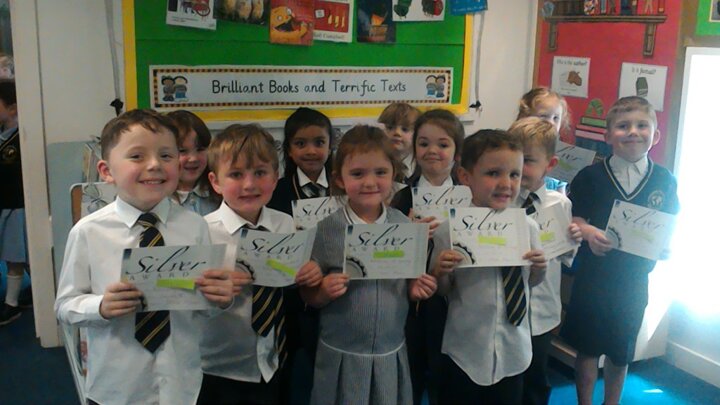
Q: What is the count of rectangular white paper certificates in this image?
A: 9